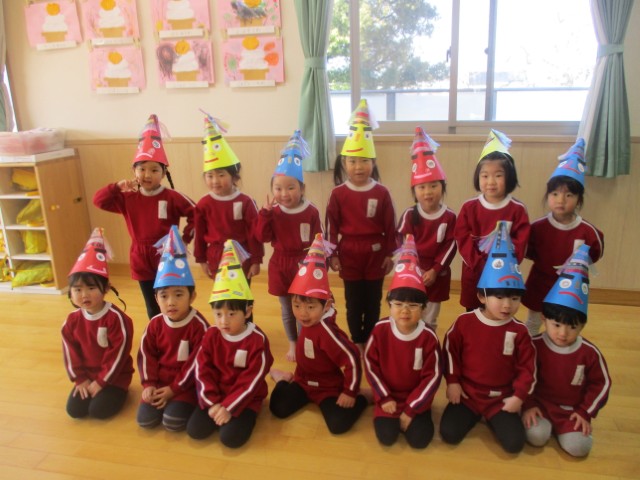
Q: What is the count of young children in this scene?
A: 14